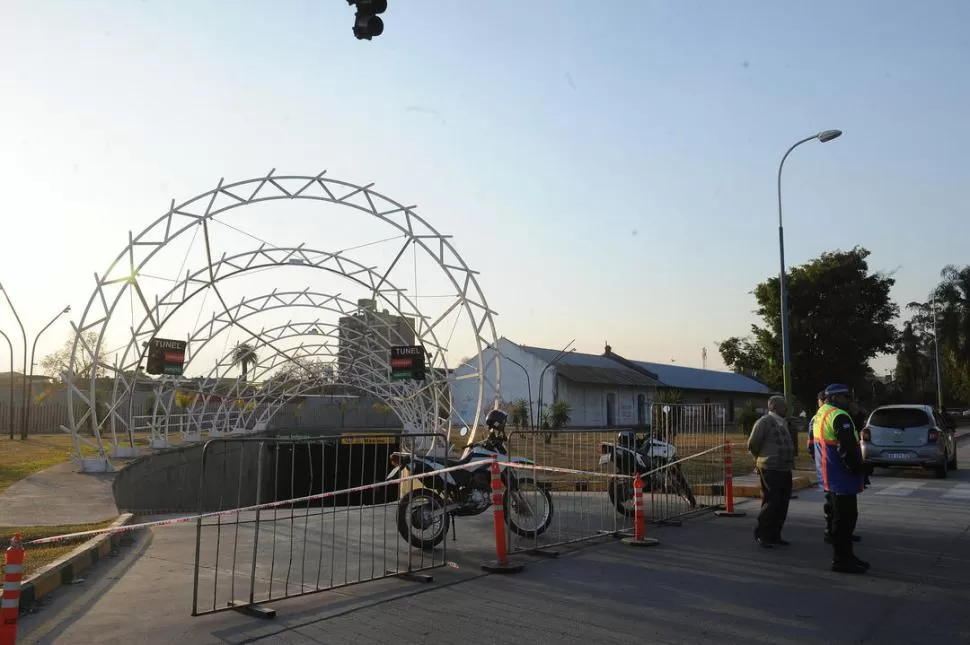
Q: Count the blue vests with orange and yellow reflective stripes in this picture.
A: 1